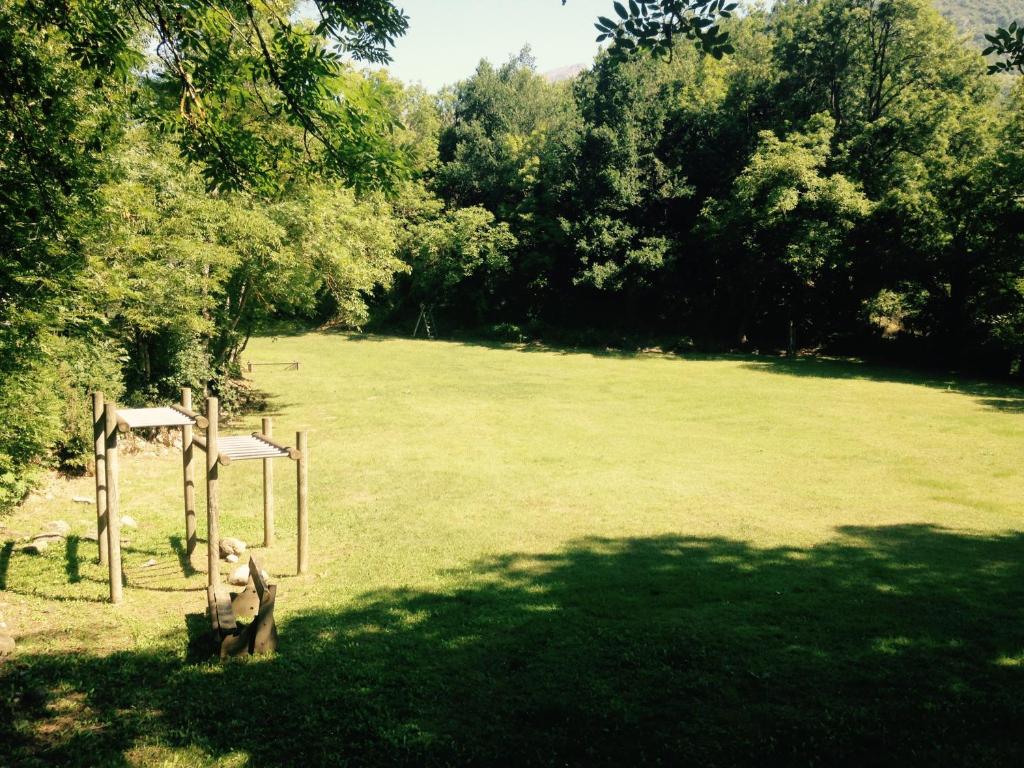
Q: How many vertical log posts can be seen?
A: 6